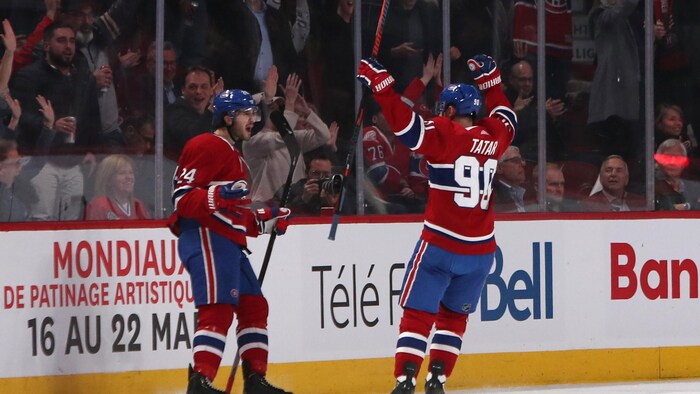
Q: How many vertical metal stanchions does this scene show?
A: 5